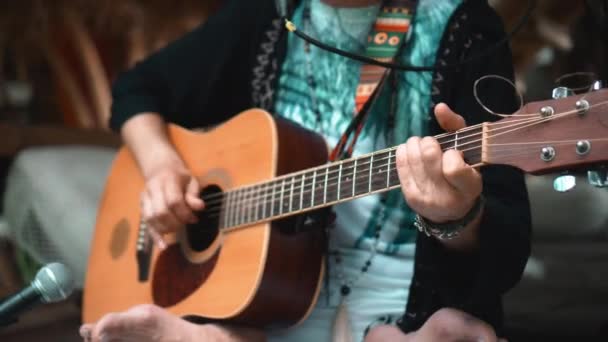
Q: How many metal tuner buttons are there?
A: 4